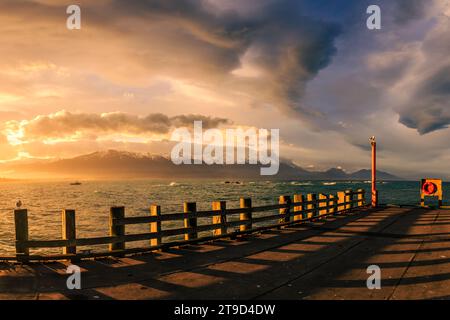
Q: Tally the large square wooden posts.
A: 15